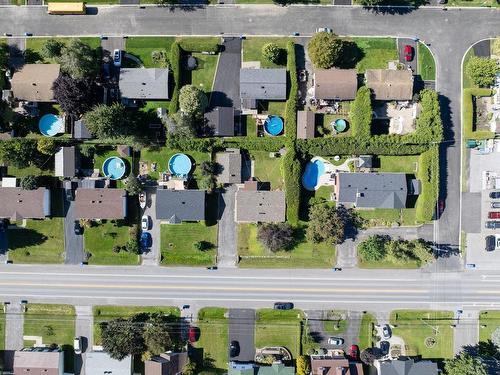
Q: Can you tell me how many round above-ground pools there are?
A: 5